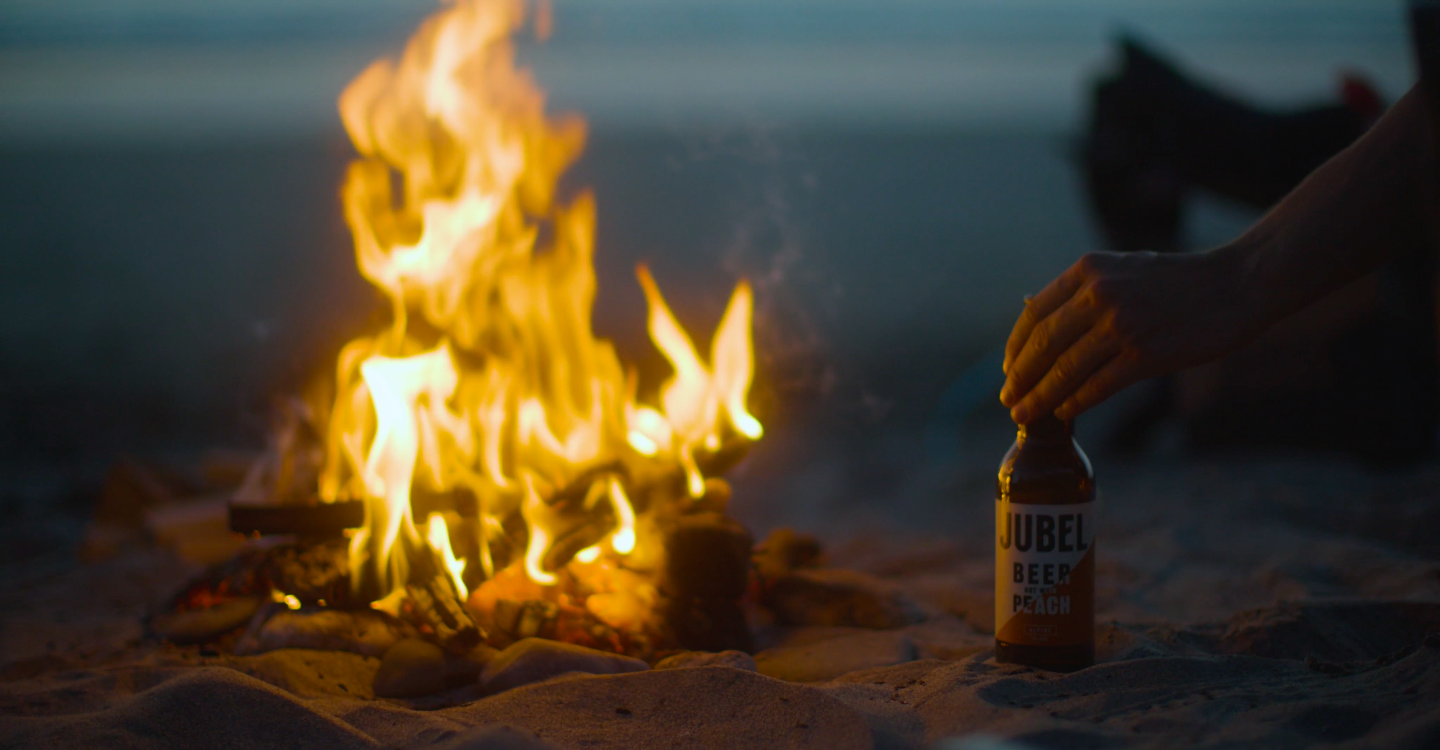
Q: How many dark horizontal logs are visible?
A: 1